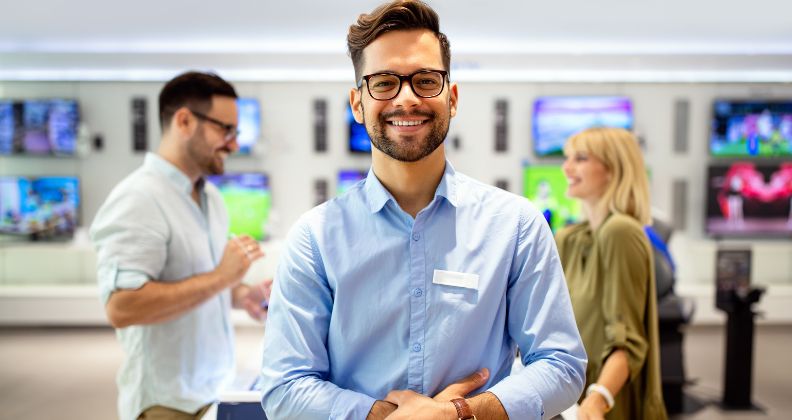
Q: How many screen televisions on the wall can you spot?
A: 10